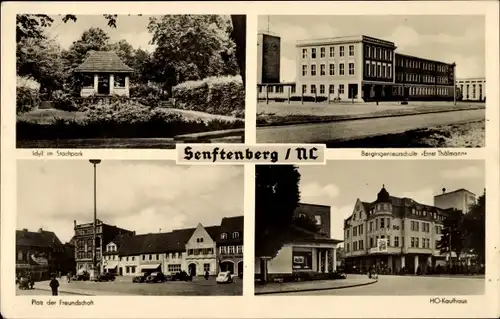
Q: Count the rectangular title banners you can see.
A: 1